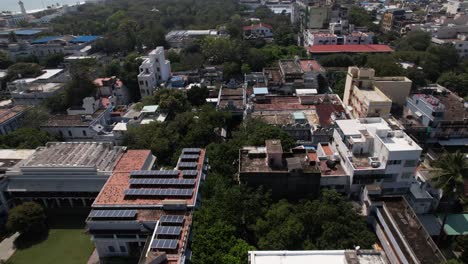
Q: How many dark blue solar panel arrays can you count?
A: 11